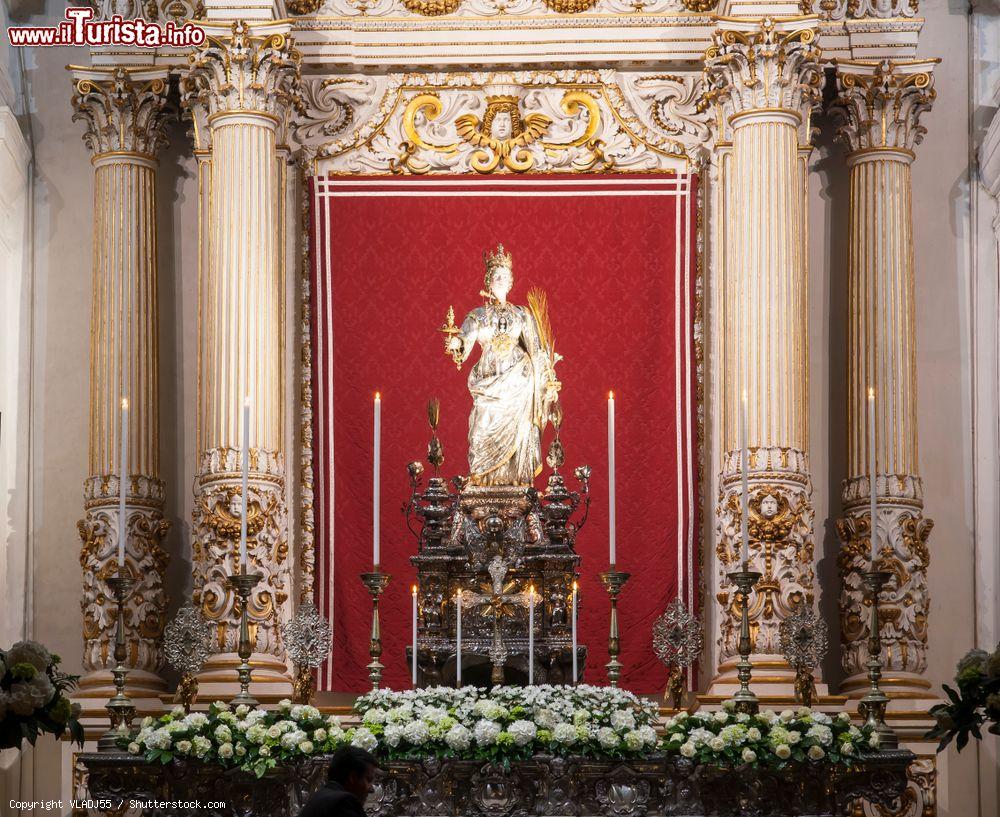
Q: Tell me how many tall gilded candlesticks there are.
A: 6